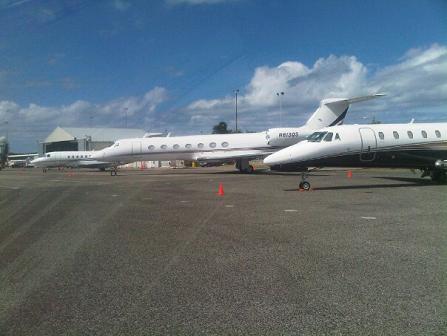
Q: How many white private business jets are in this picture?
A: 3